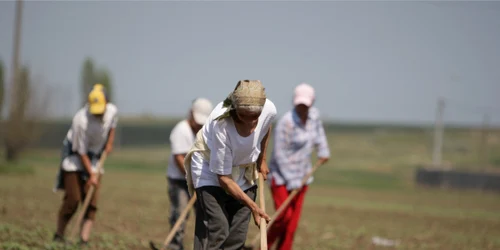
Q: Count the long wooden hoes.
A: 4